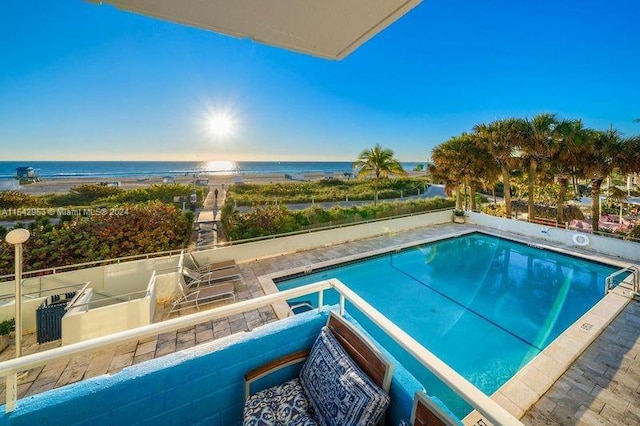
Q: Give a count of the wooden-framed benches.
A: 2